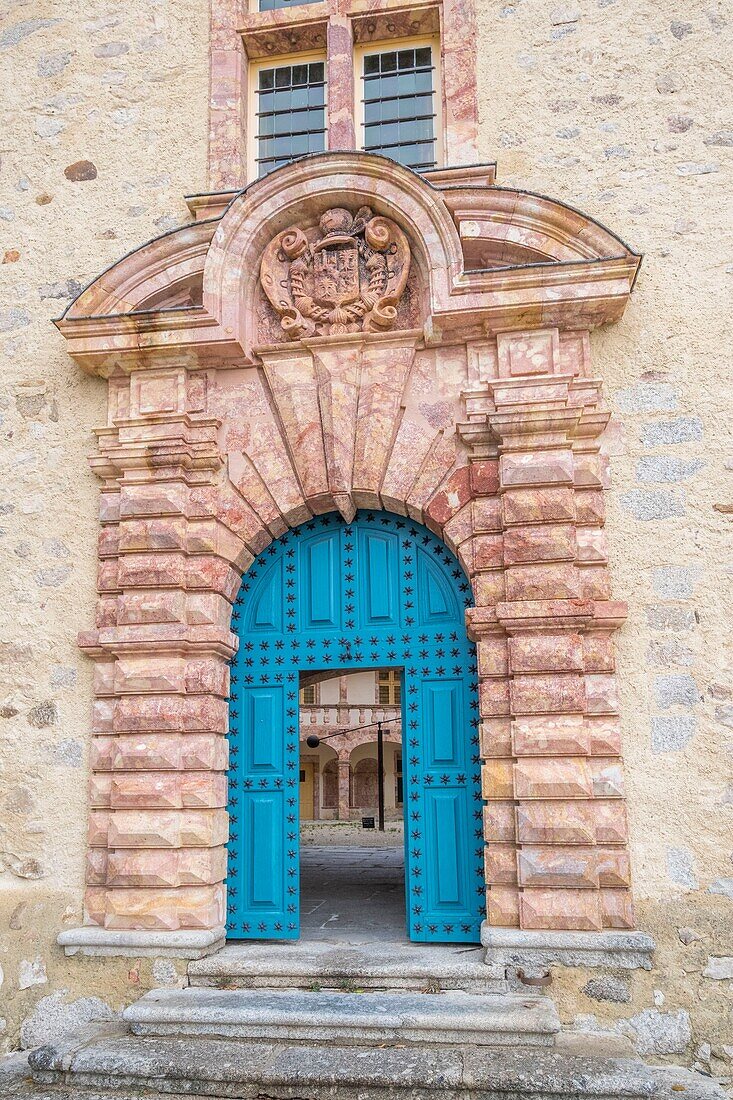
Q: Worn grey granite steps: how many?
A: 3